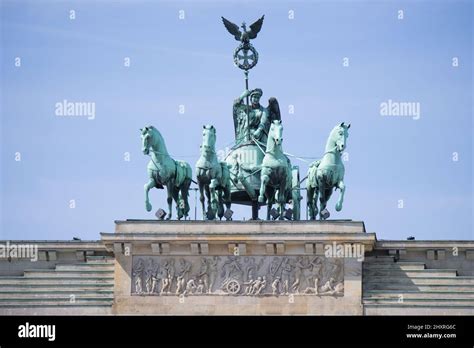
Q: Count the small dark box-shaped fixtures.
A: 5